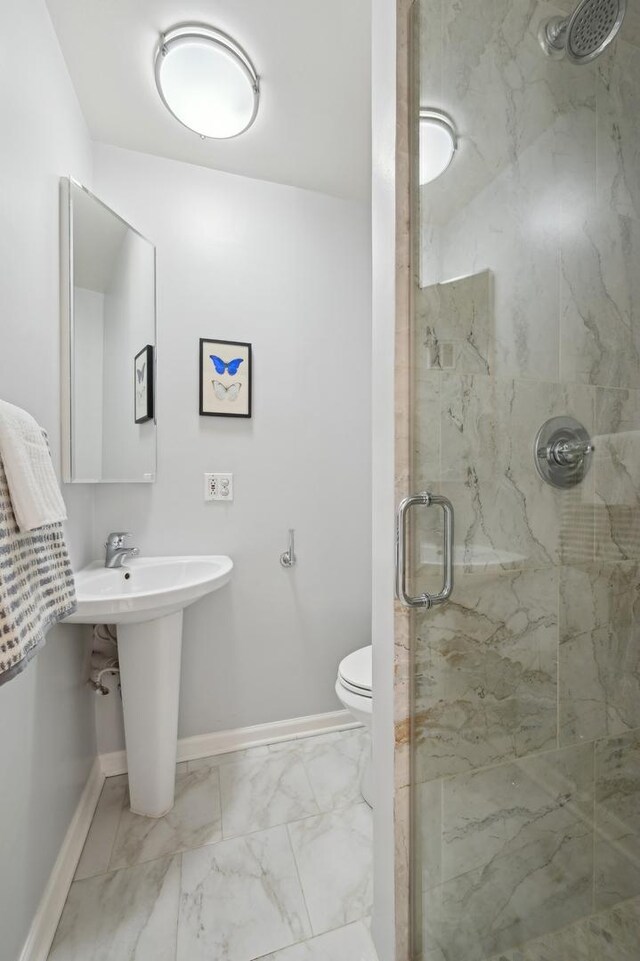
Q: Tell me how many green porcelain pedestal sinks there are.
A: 0